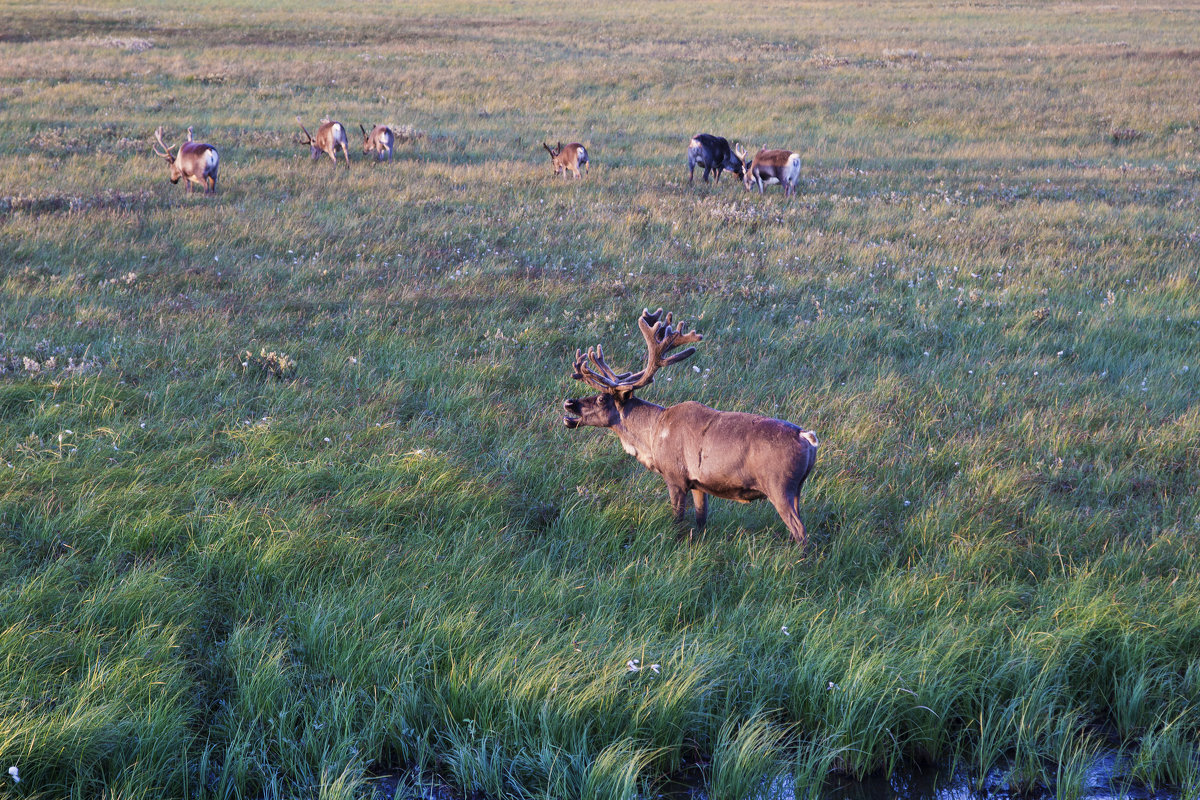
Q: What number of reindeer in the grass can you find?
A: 7